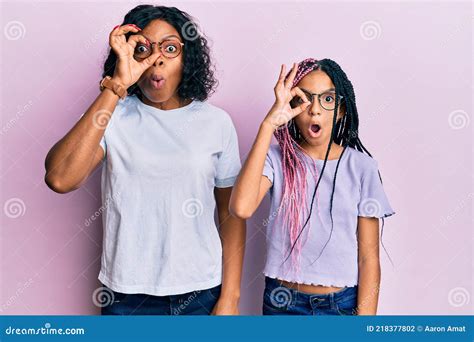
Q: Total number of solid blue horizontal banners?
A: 1